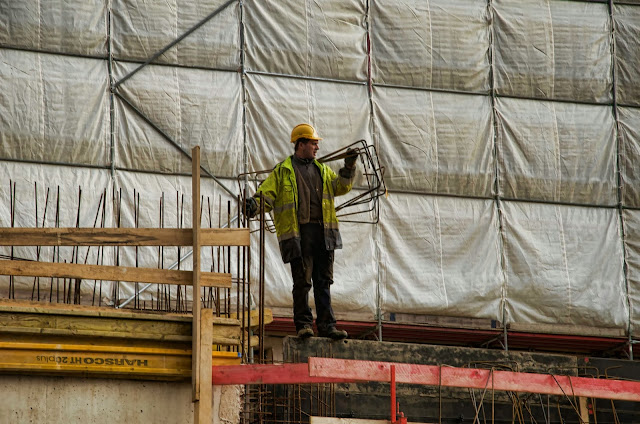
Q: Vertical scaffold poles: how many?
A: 5